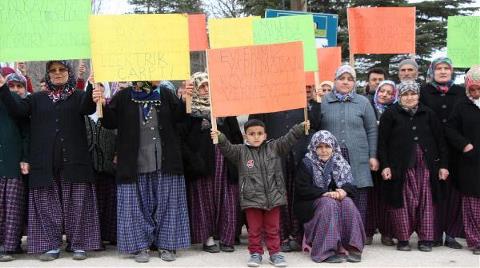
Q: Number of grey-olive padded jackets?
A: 1